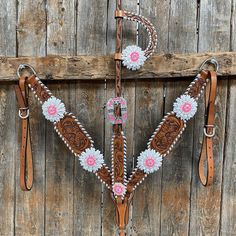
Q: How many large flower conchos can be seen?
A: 5